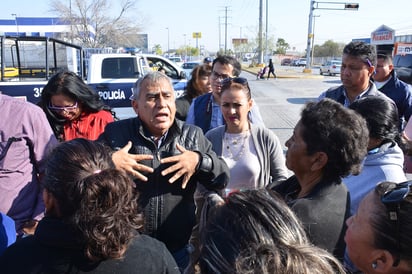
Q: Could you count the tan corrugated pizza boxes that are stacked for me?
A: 0